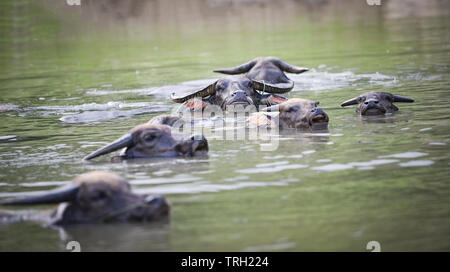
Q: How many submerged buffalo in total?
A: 6